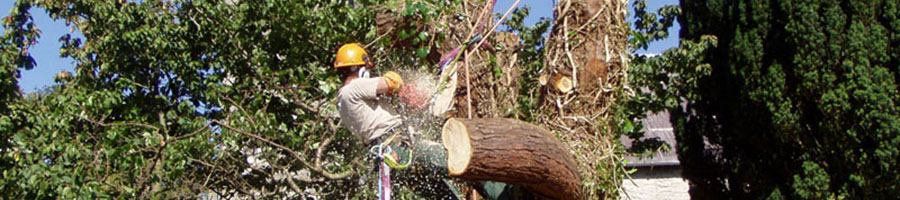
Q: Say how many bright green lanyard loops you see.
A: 1